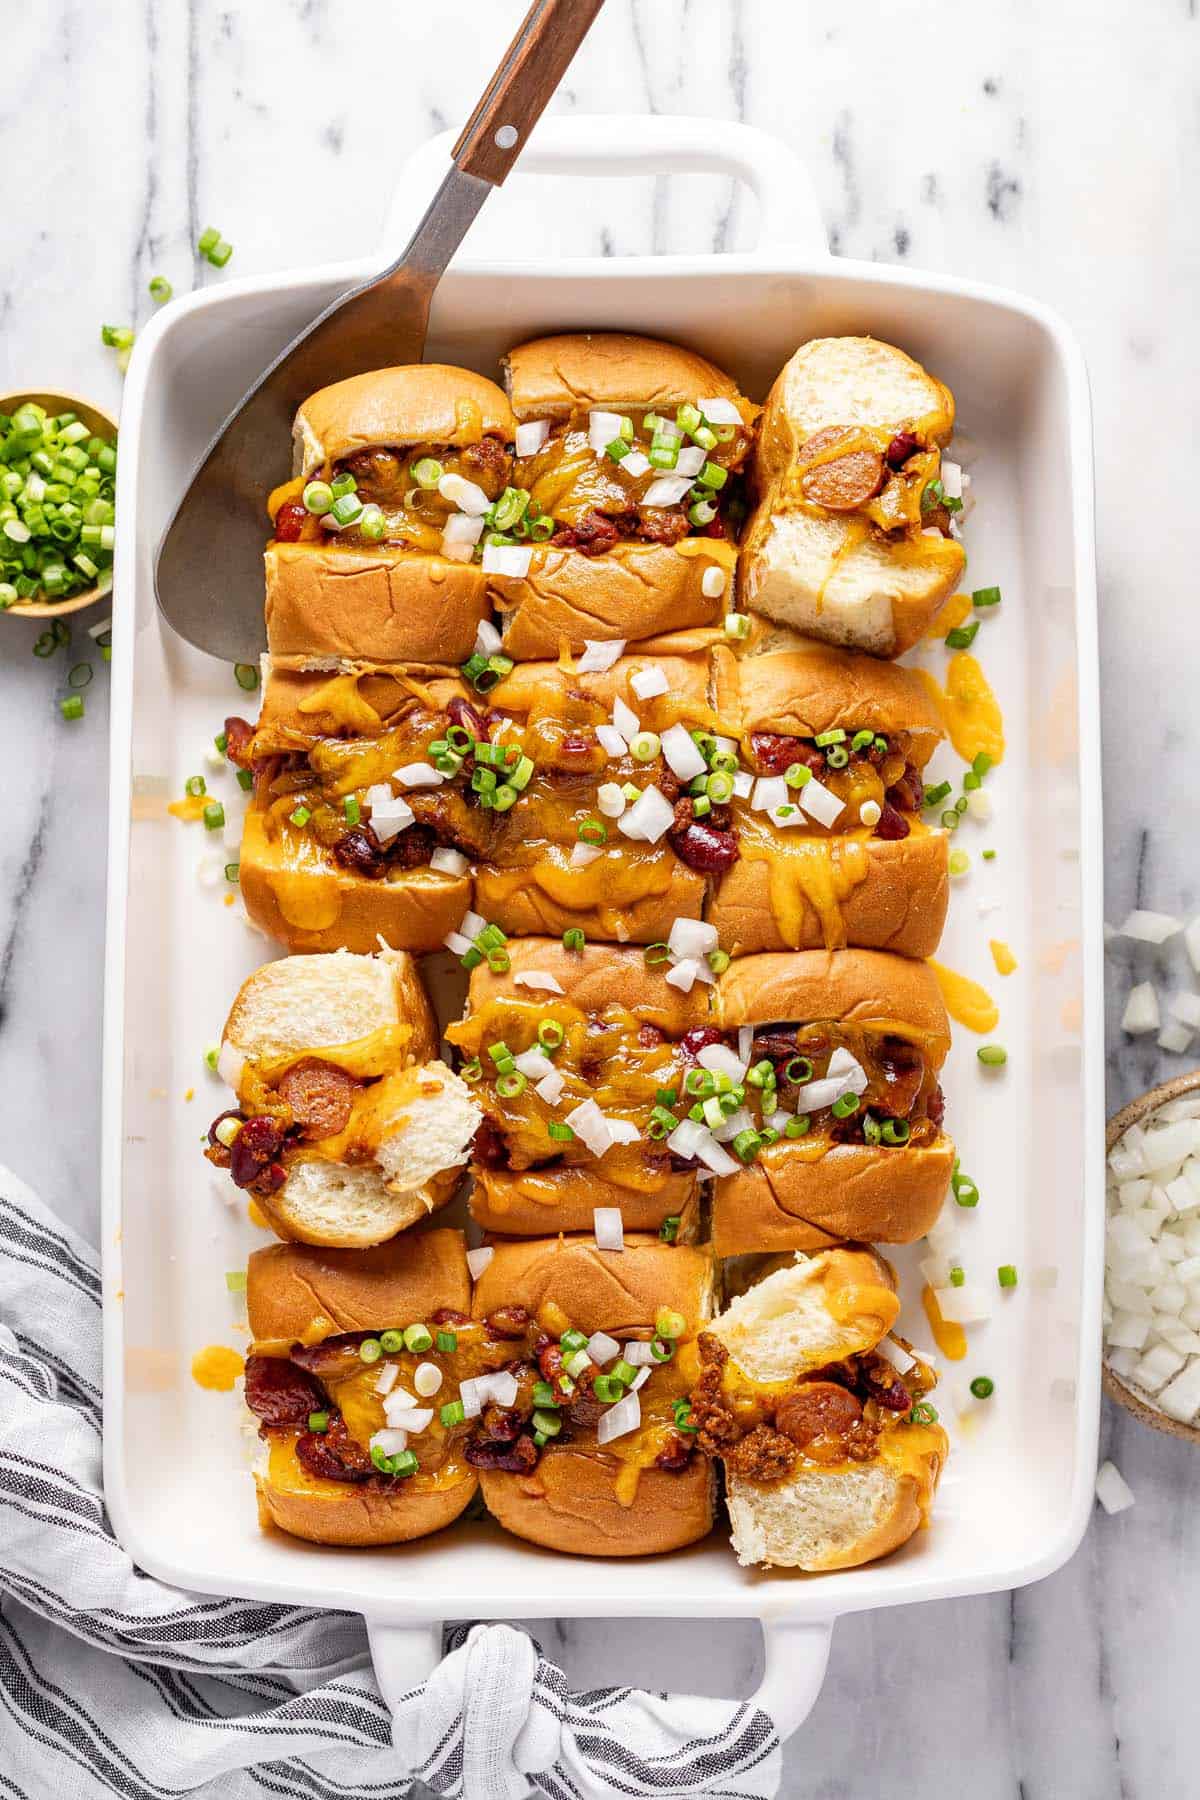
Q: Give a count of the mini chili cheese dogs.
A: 12